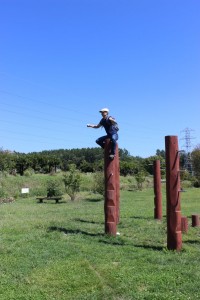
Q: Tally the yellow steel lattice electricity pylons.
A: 0